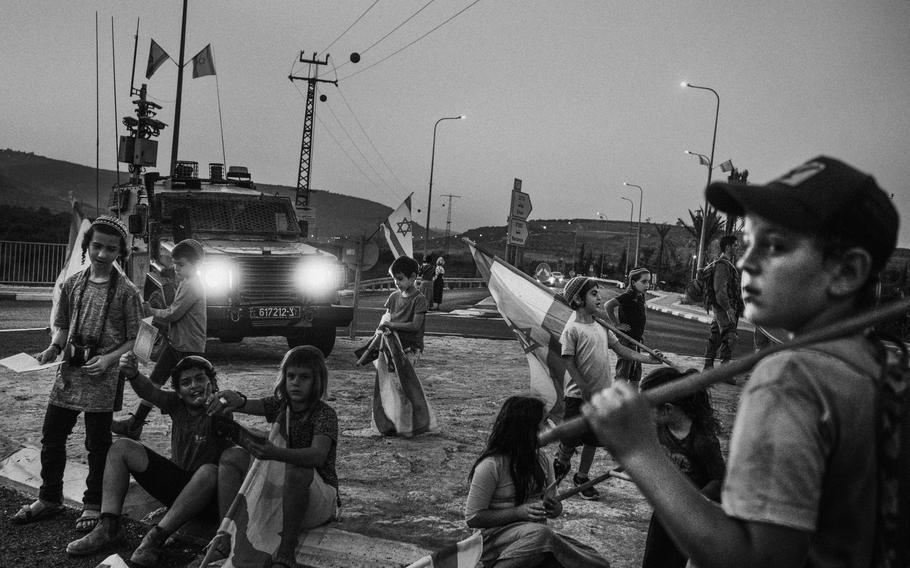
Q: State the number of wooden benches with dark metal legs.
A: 0